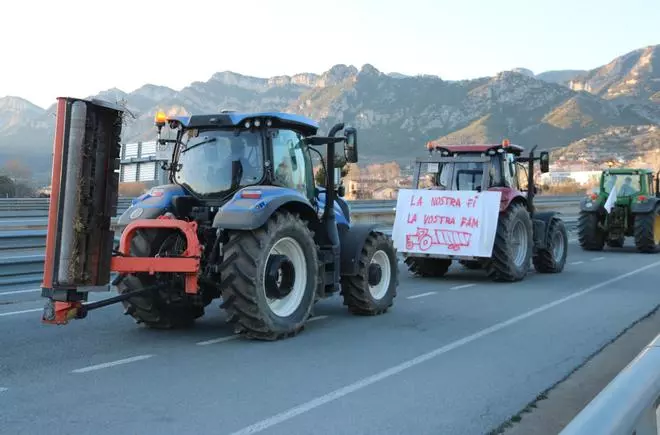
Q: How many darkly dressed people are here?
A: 1